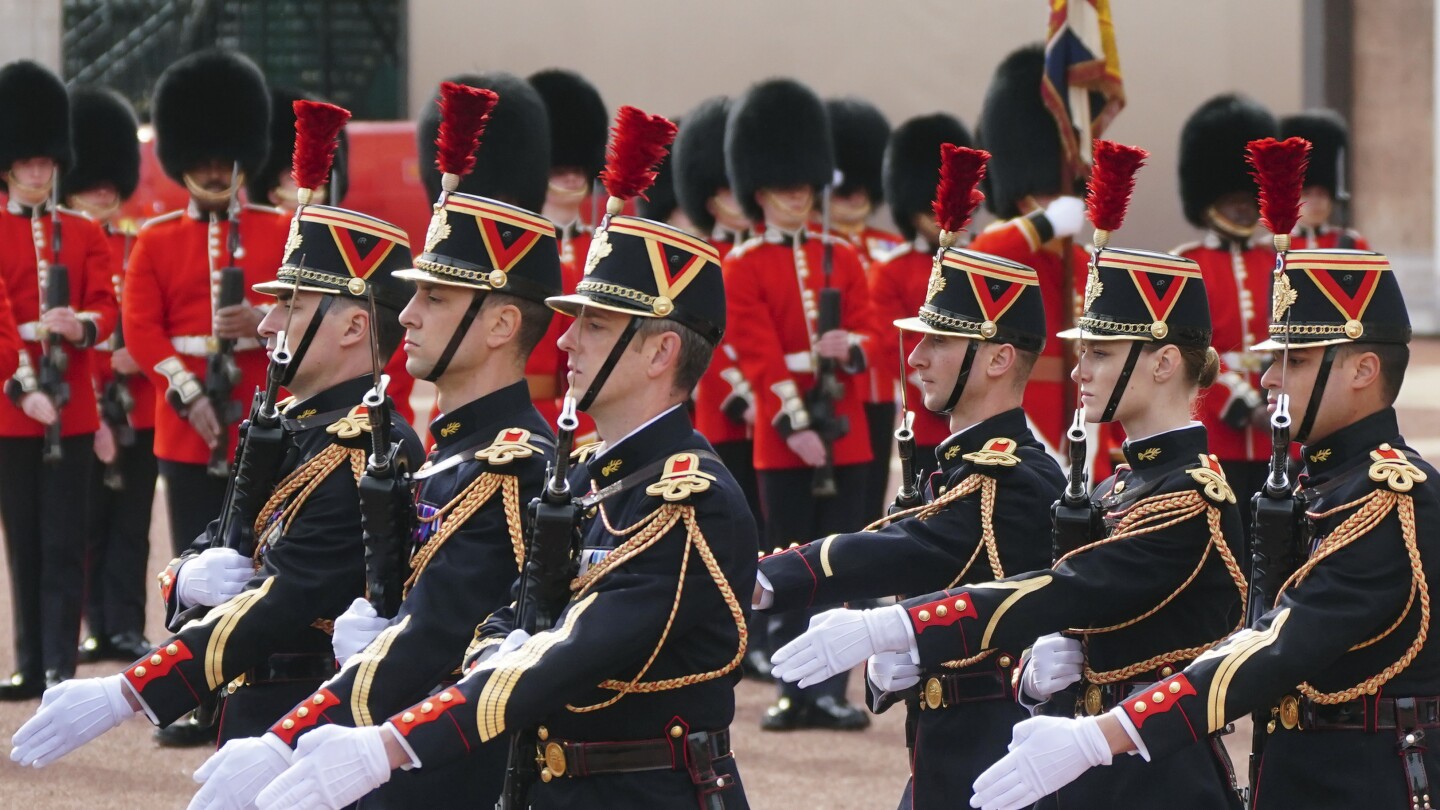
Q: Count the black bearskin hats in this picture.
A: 14